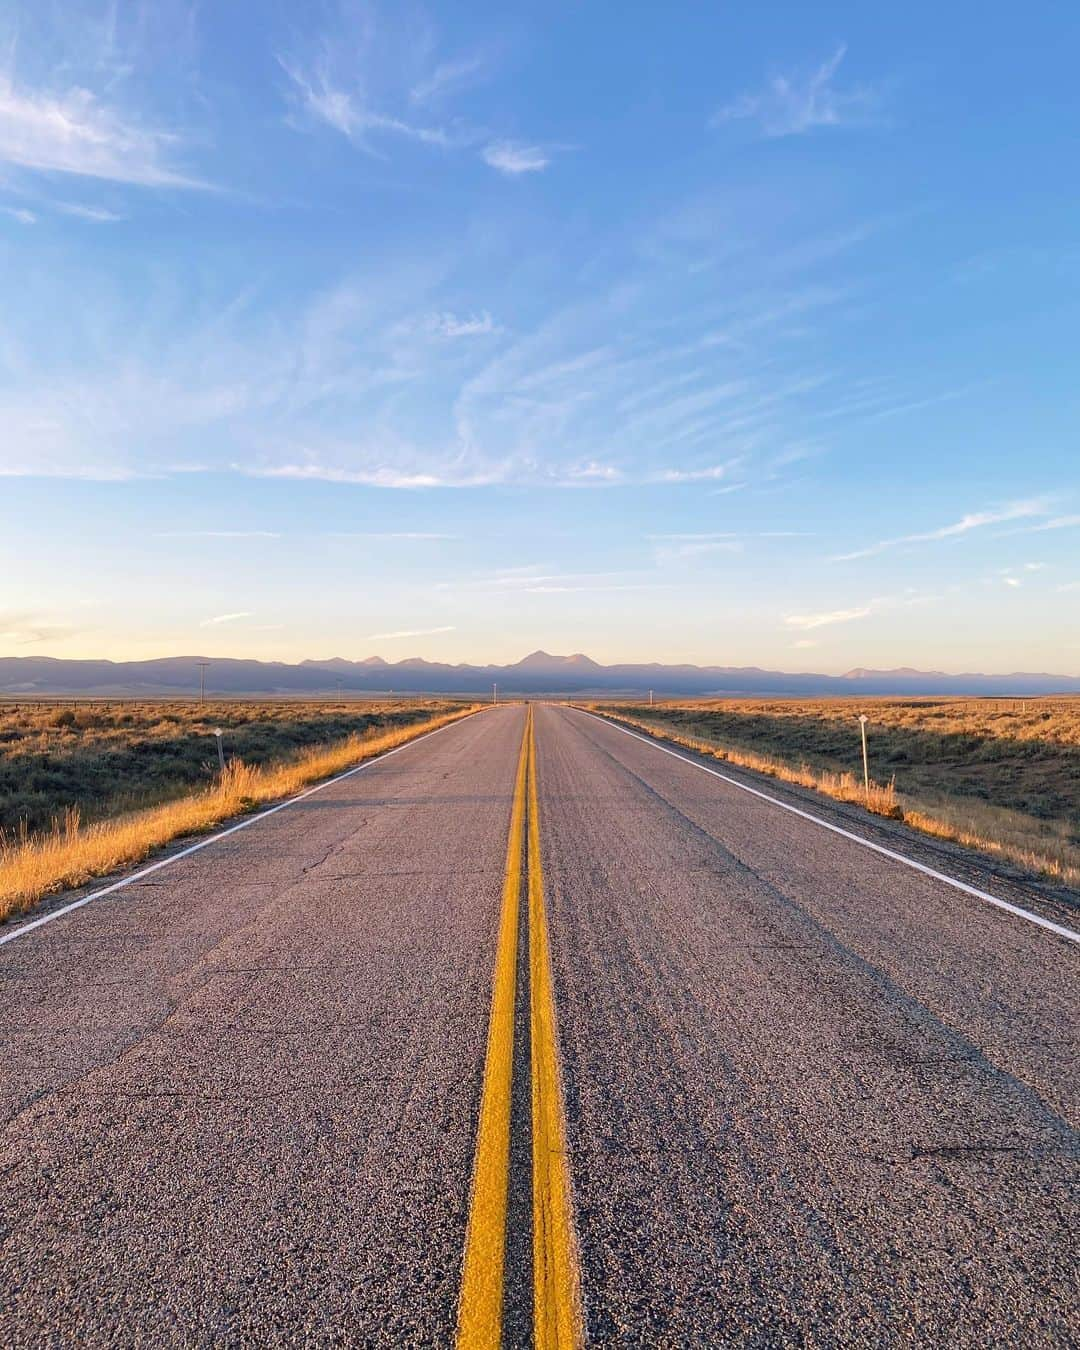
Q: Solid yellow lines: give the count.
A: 2